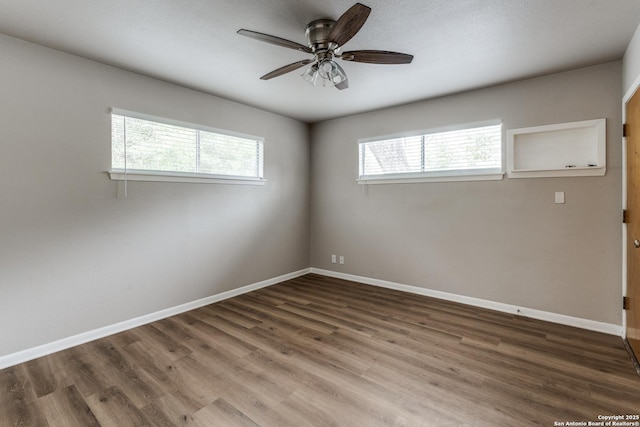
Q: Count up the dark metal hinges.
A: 3